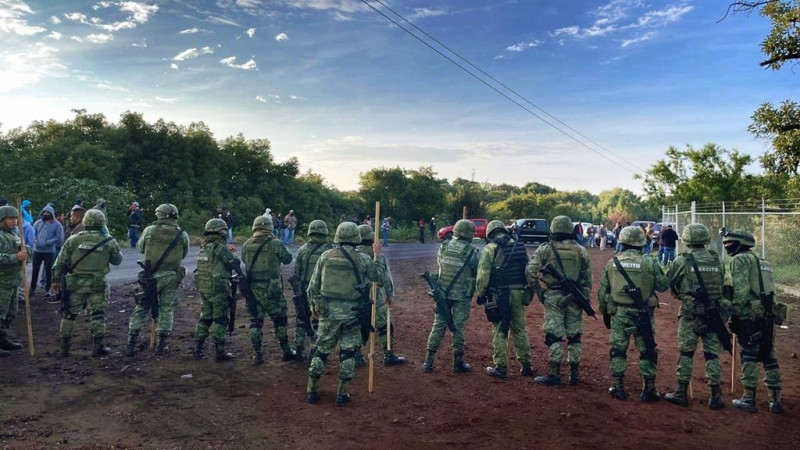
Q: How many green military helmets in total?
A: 14